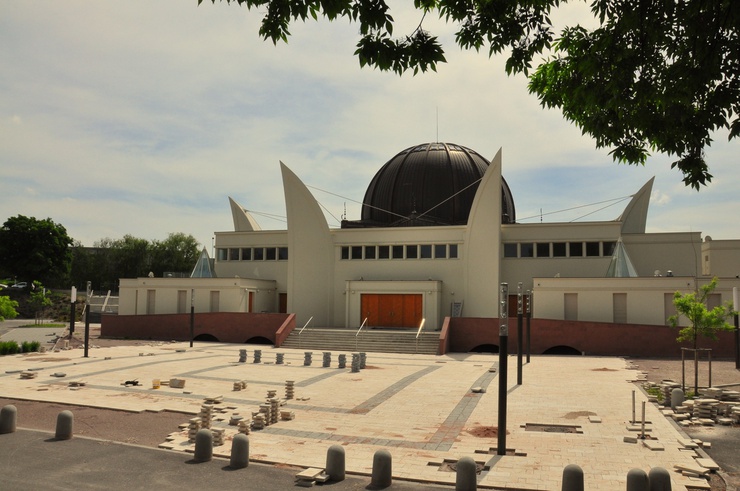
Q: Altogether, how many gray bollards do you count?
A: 11